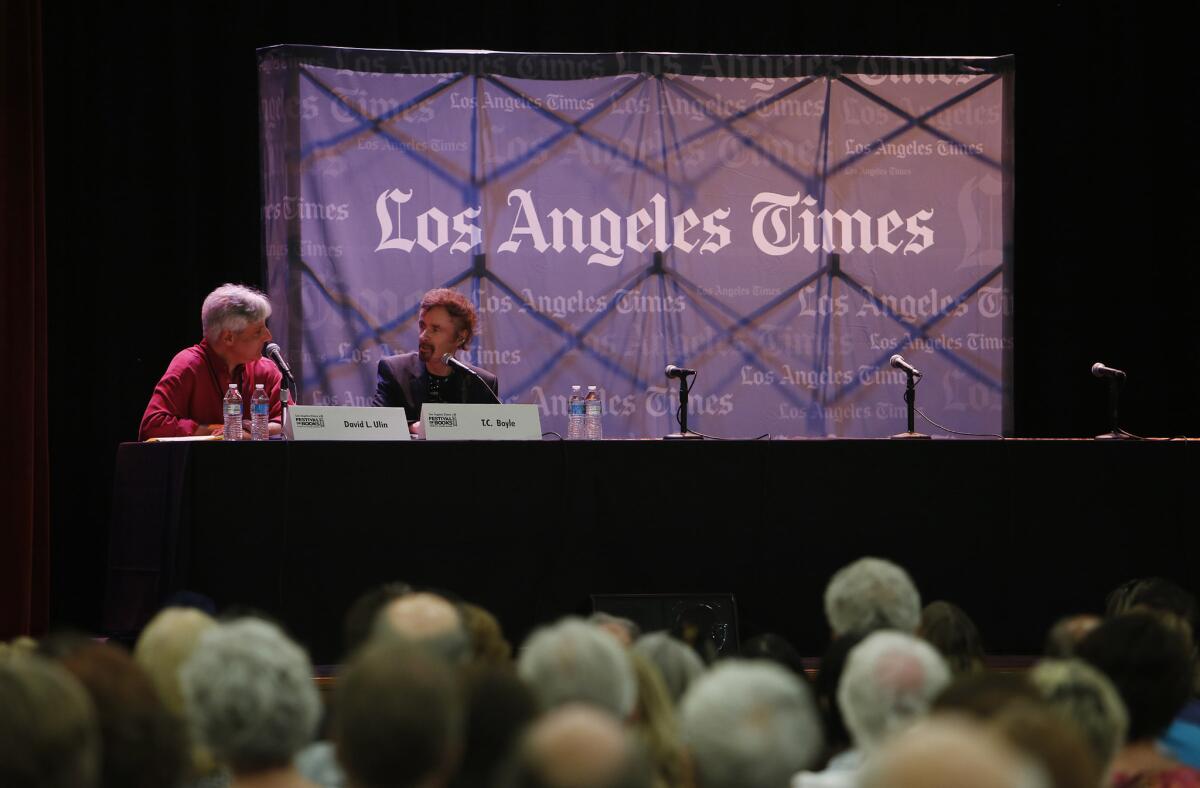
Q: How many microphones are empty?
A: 3